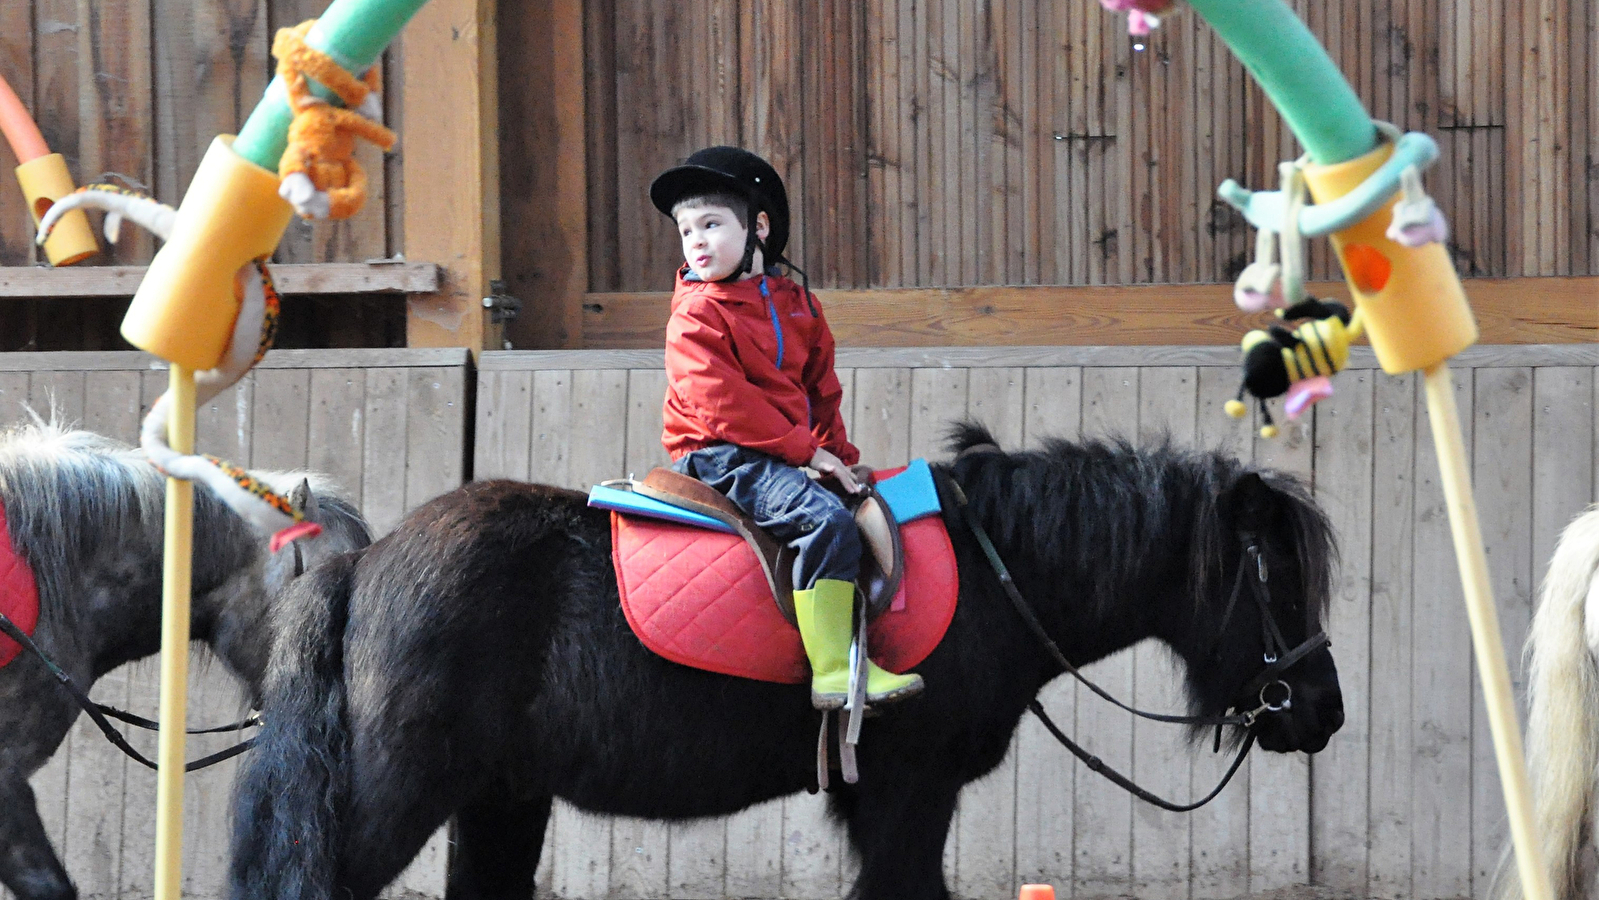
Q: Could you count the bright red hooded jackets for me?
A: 1